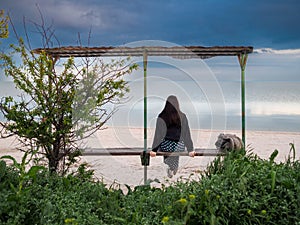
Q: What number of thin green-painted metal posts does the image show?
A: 2